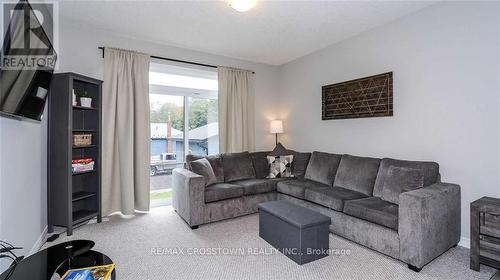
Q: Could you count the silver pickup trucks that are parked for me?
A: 1